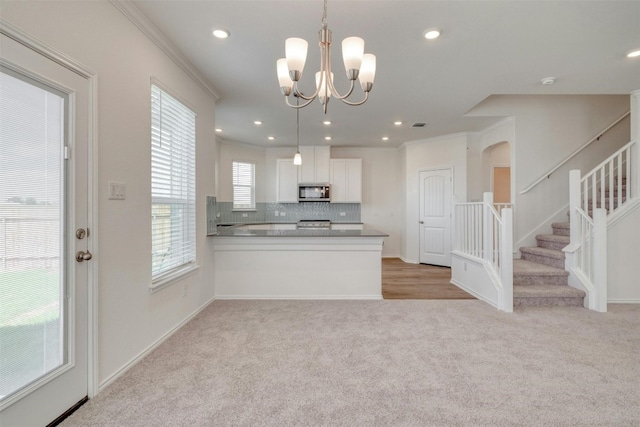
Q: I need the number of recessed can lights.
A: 10